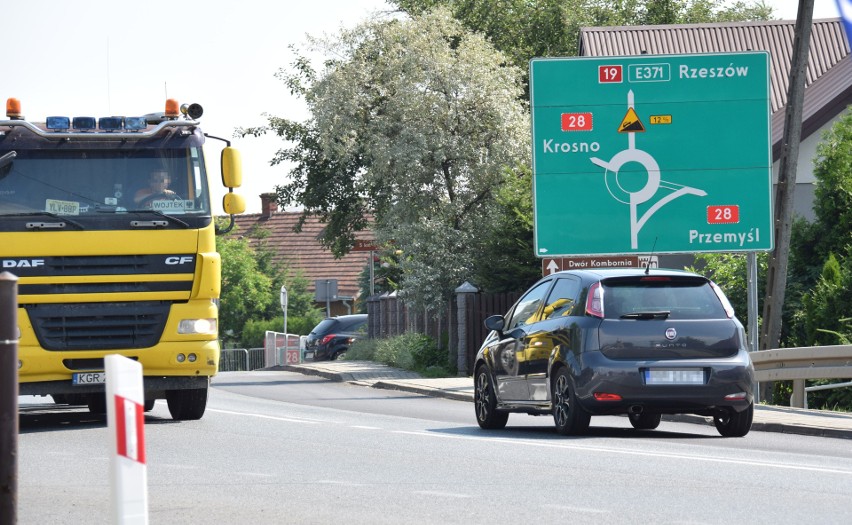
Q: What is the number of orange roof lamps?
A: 2